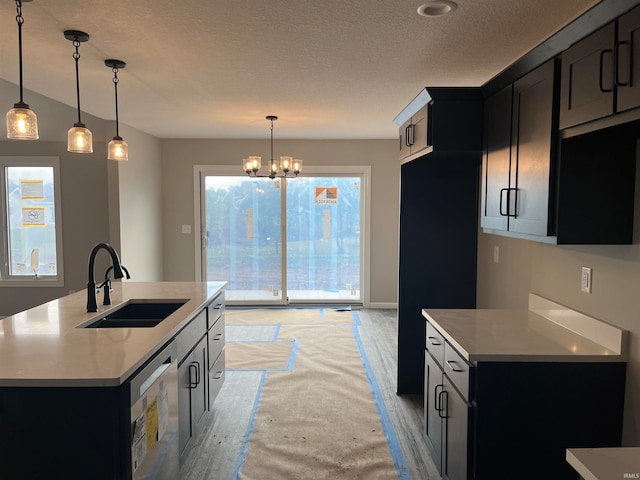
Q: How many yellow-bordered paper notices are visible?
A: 2